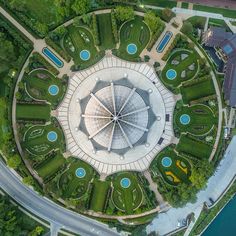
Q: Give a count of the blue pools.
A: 11